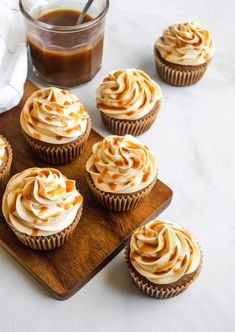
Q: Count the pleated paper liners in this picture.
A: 7